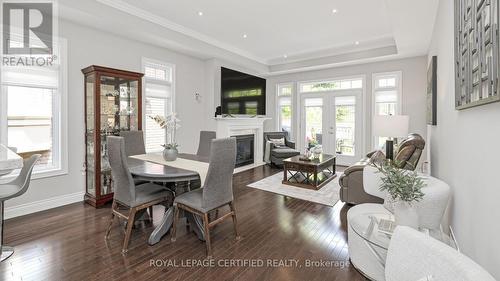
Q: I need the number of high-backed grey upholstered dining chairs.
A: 4